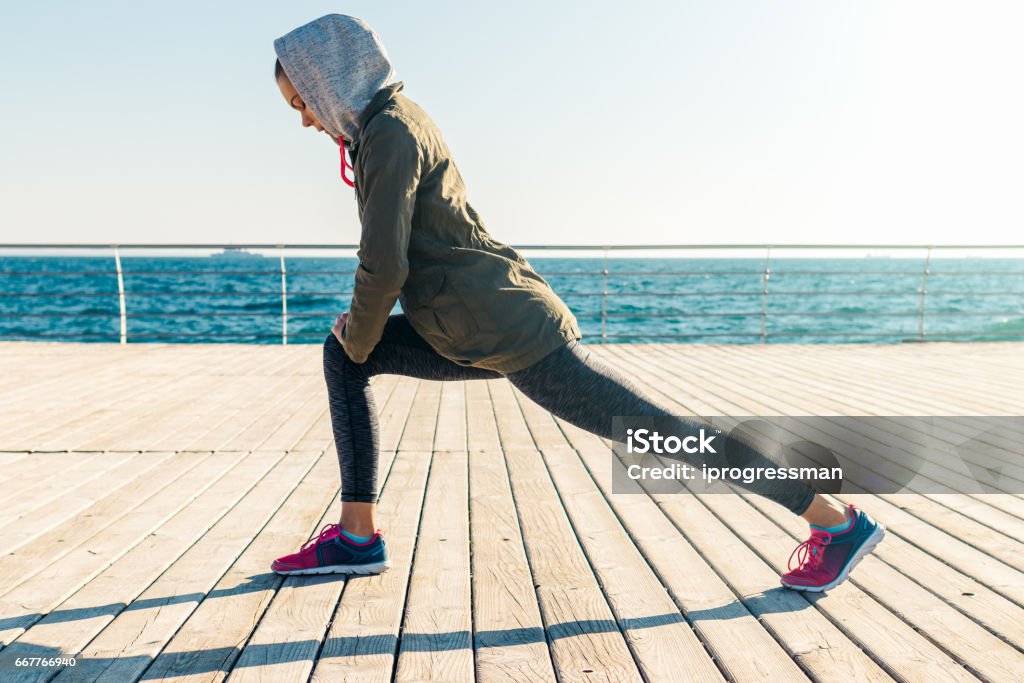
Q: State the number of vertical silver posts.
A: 5